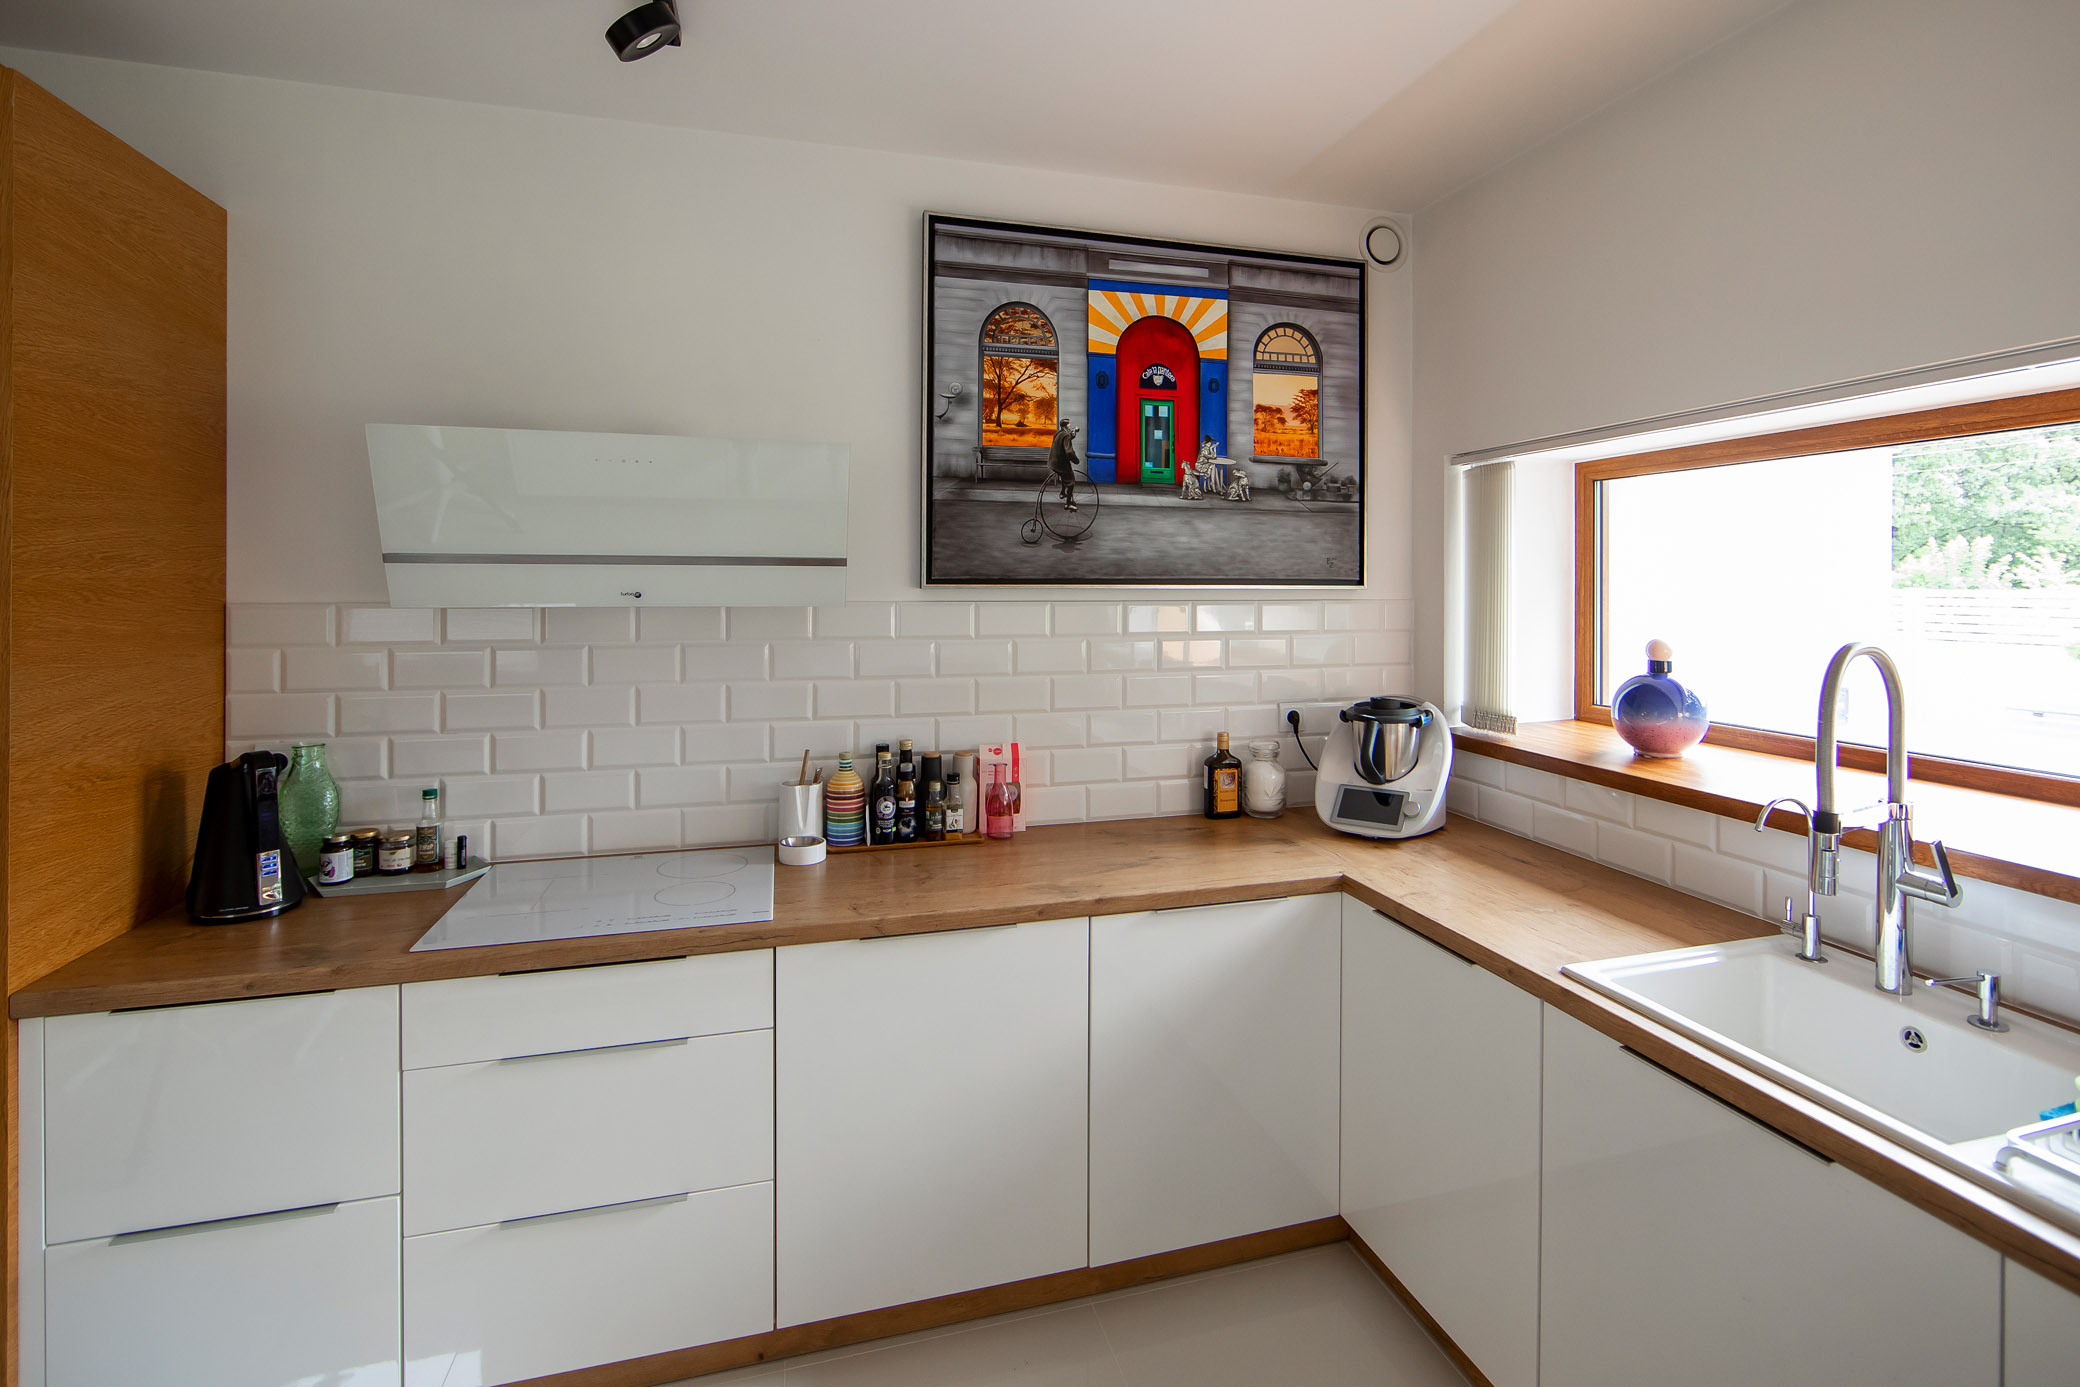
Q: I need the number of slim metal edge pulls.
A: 9